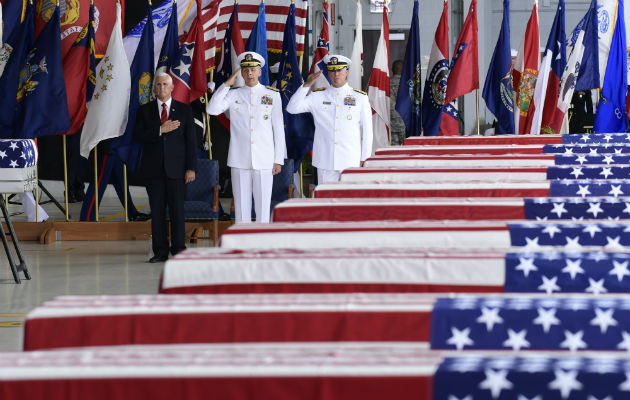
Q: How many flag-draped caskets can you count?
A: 11